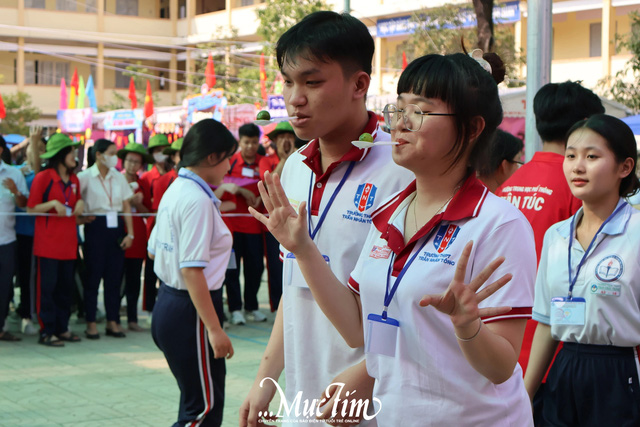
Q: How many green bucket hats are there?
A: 5